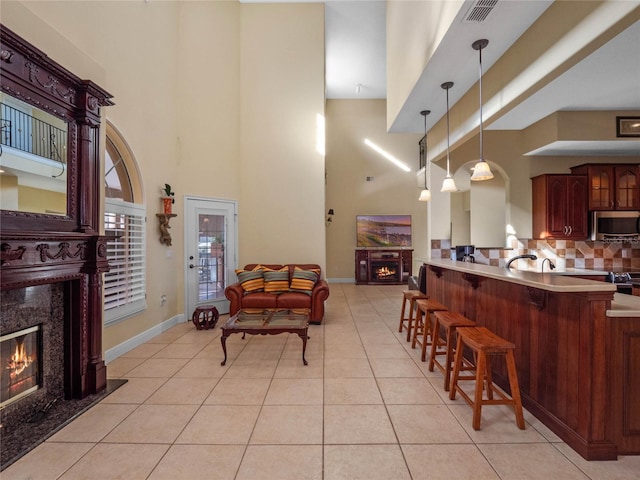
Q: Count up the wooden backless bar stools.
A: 4